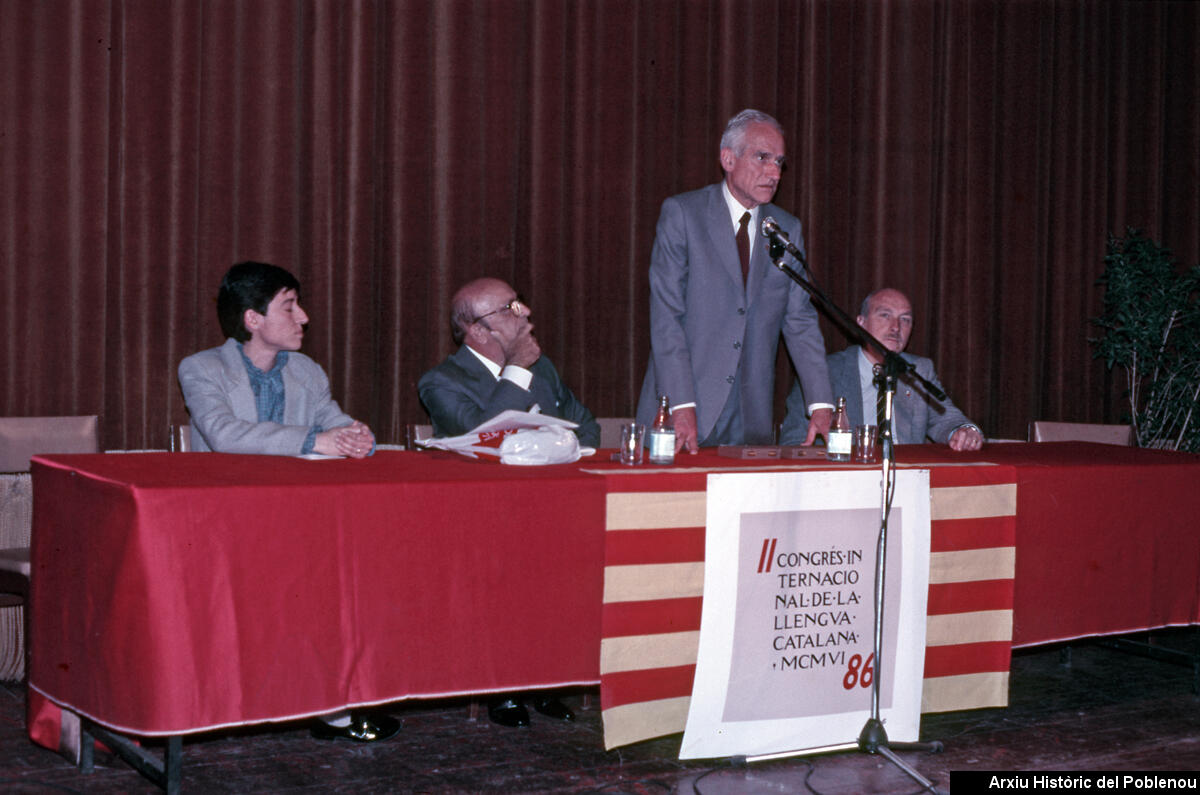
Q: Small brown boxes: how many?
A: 2